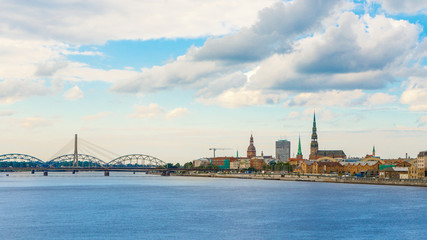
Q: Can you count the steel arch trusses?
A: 3